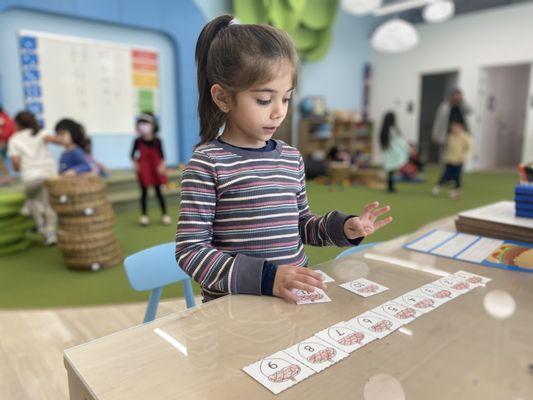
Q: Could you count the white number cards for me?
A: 12